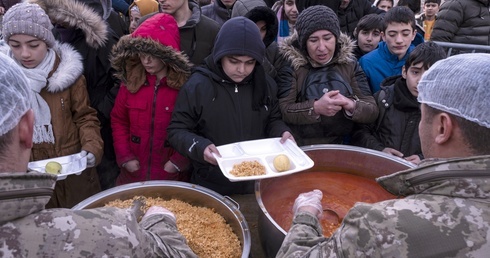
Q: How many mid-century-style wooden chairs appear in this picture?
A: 0